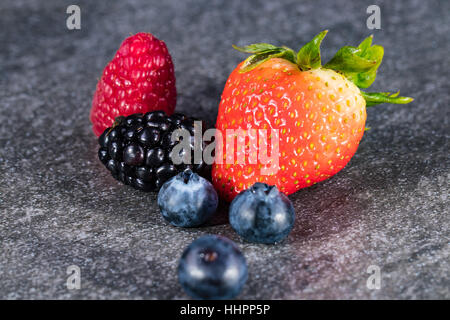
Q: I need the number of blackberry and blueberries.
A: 4